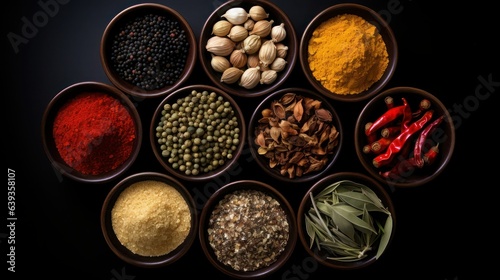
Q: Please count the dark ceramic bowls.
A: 10